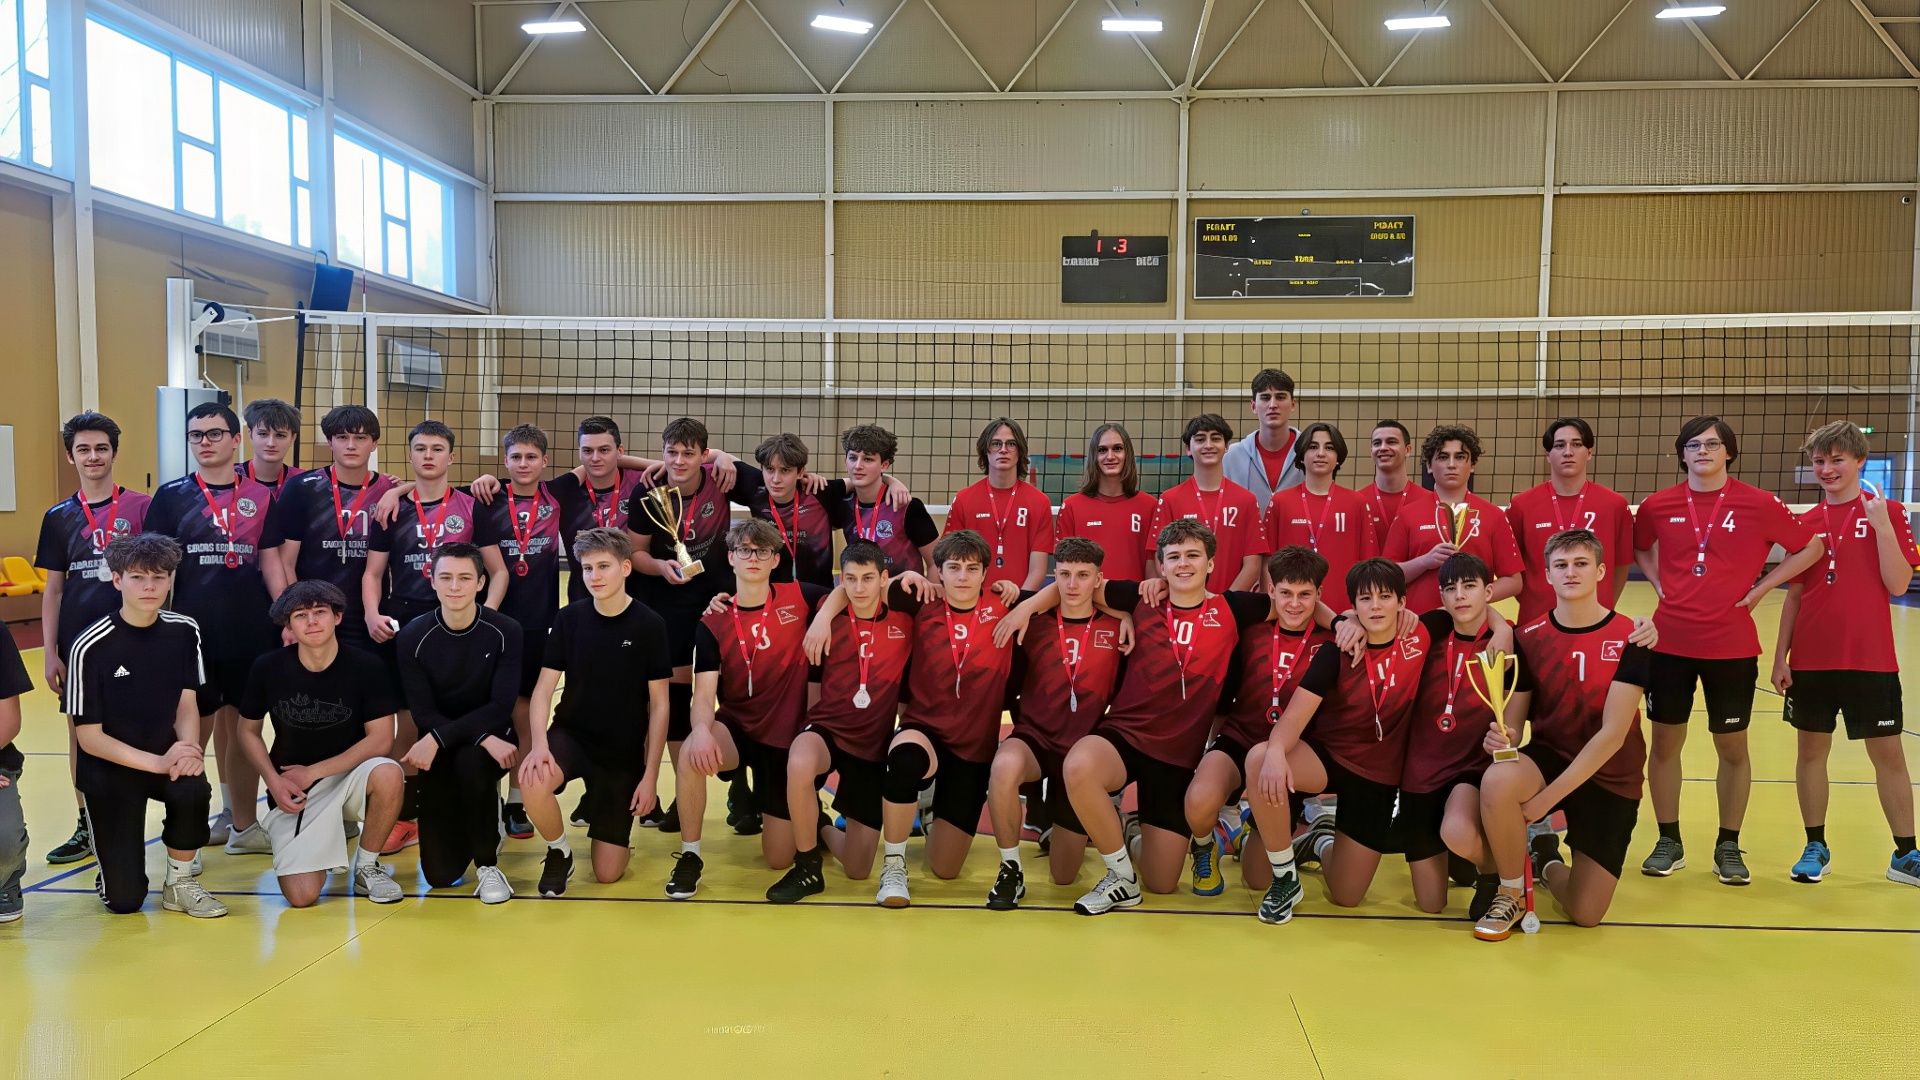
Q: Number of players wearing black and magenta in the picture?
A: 10